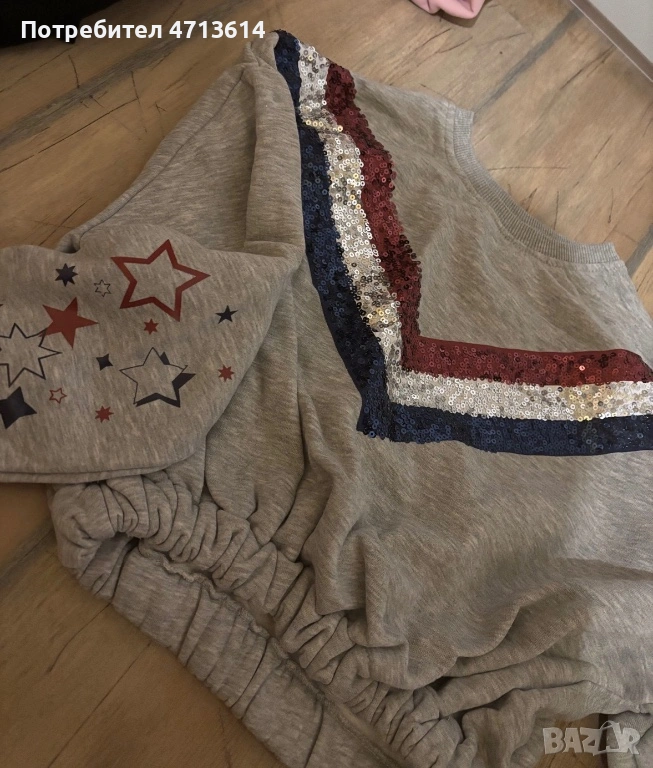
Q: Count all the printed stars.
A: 13